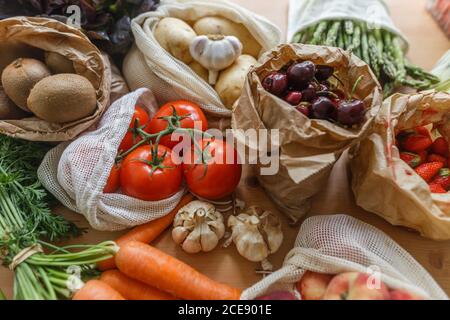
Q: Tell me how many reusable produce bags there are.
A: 4